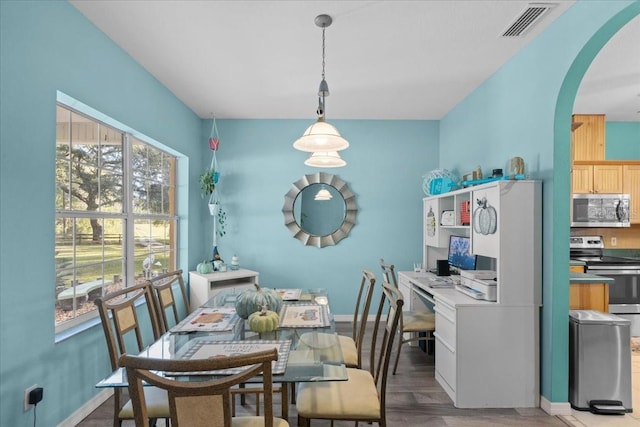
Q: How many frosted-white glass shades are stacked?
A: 2